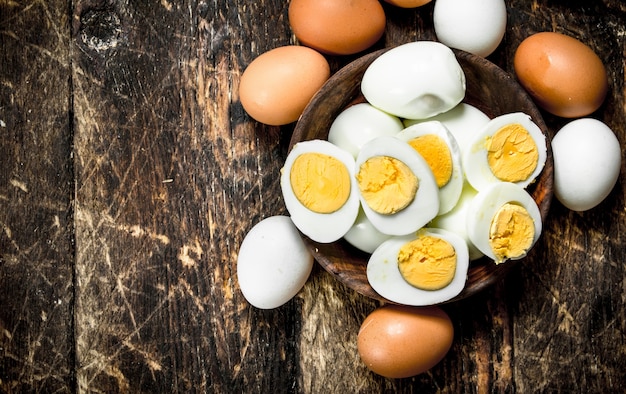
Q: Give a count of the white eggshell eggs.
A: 3